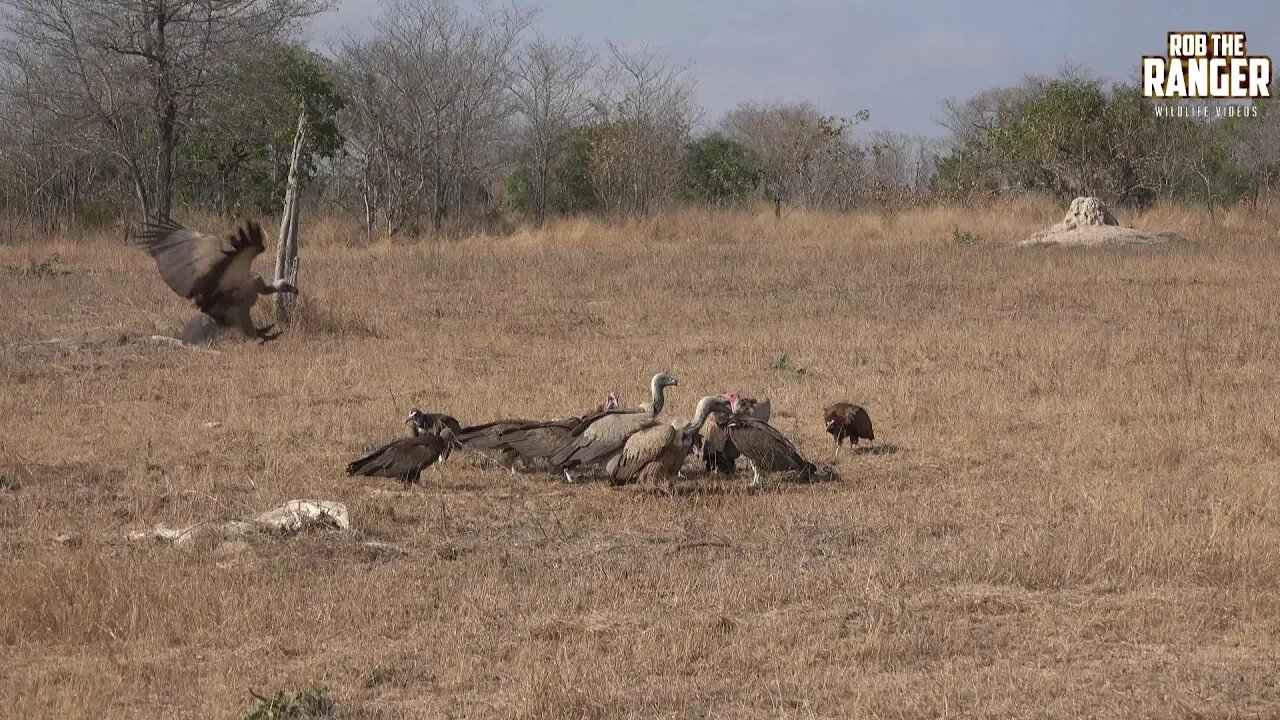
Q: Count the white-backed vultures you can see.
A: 3